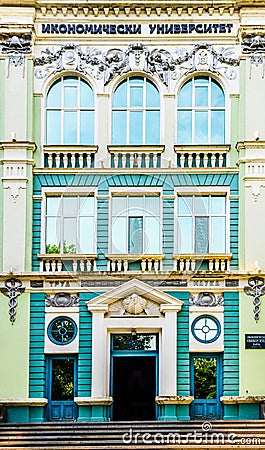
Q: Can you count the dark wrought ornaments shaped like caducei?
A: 2